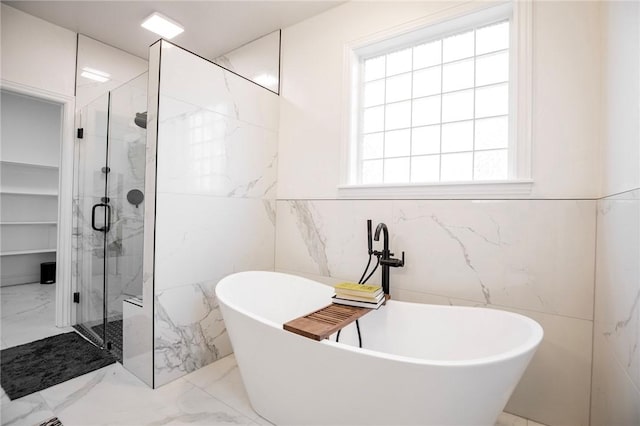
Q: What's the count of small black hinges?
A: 2